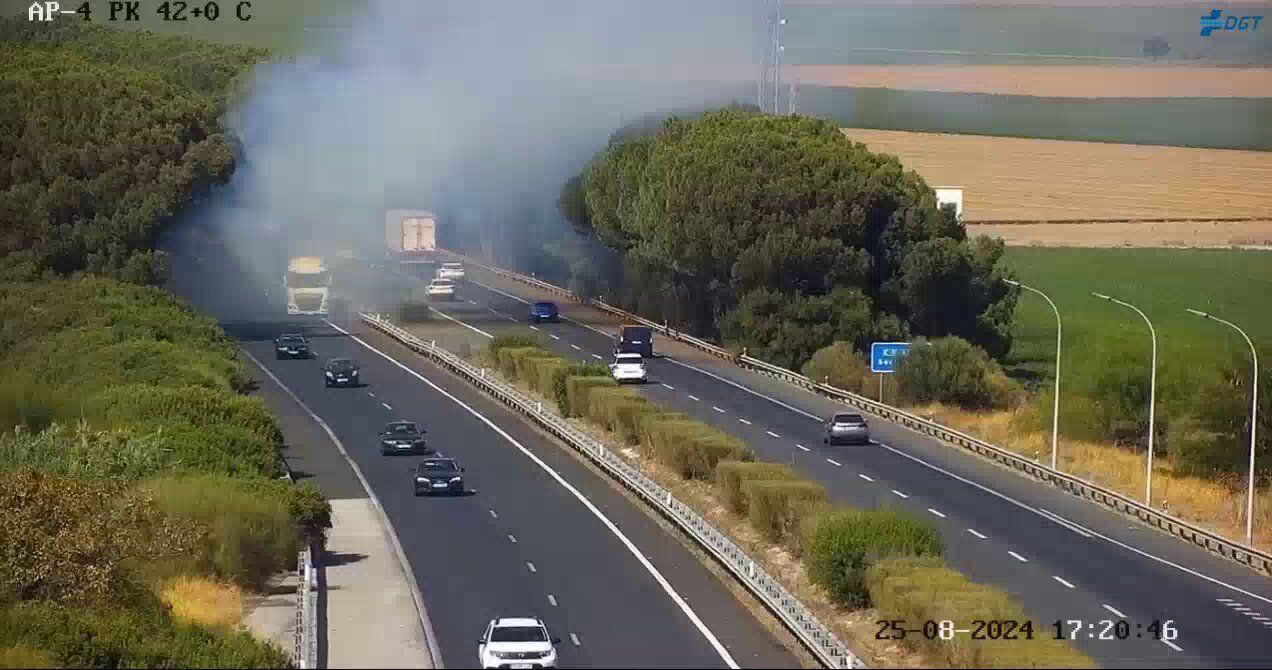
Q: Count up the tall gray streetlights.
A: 3